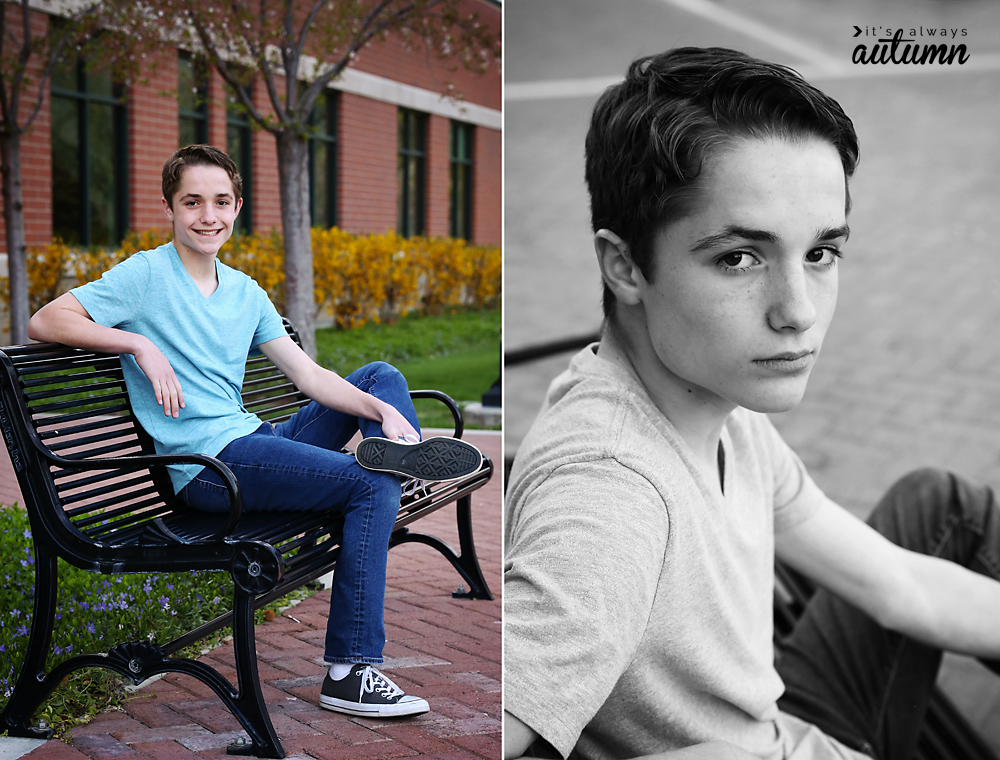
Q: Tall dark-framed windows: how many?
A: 6